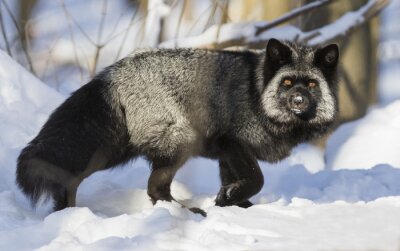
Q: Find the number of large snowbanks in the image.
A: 2